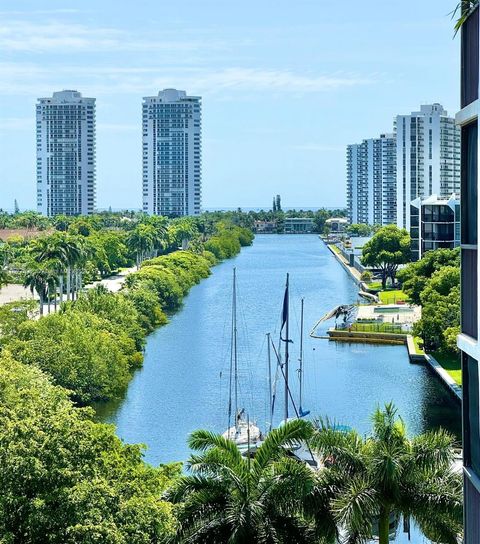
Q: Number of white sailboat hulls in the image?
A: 2